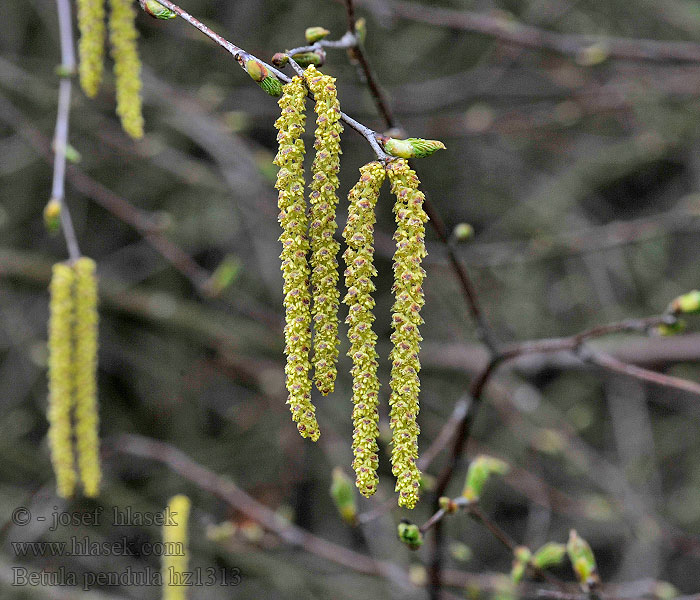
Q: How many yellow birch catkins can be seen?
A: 9